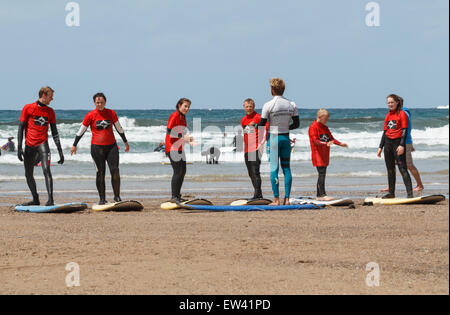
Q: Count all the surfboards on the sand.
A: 7